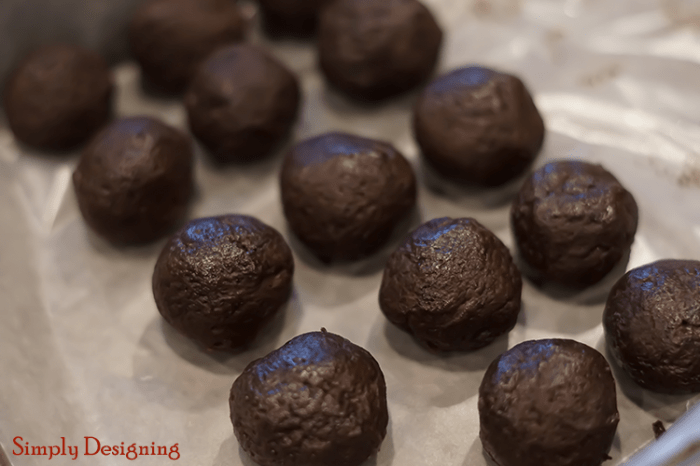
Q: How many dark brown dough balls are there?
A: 14